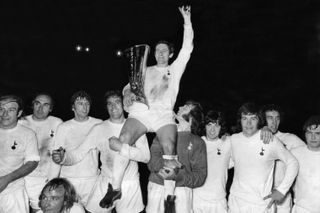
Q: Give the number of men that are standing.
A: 9